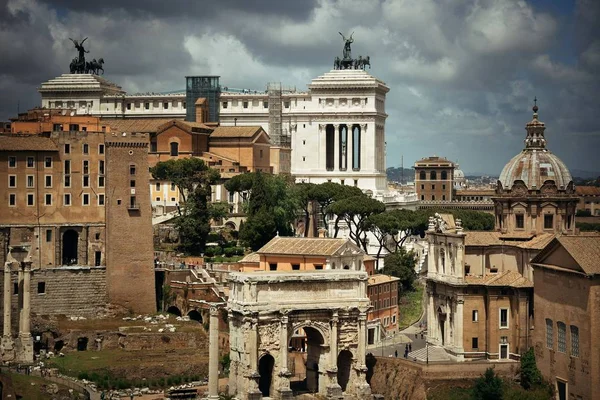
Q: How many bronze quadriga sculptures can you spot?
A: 2